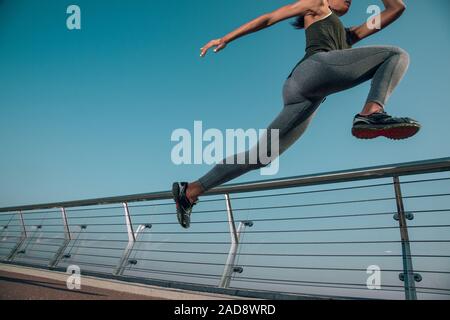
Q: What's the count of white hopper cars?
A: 0